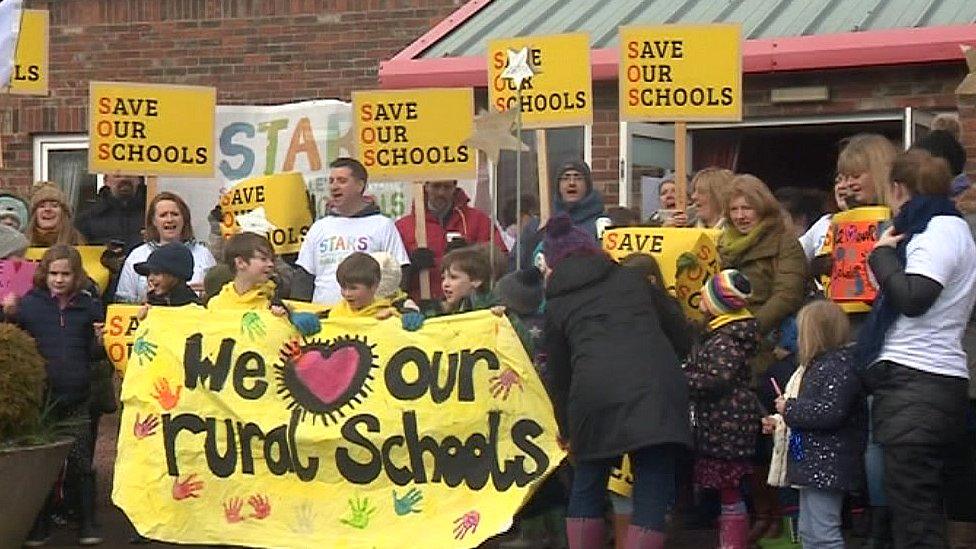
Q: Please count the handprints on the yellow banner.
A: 13